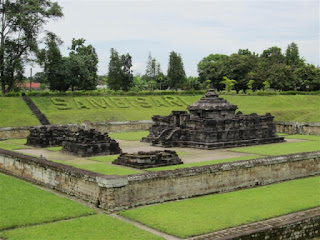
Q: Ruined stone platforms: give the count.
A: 3